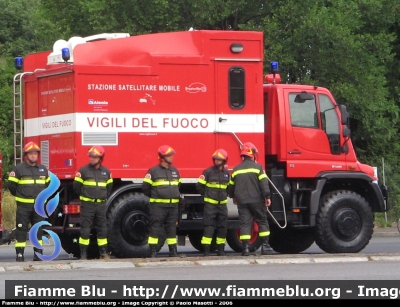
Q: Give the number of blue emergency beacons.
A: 3